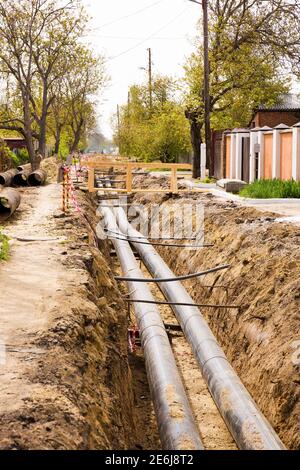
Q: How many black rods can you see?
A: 4